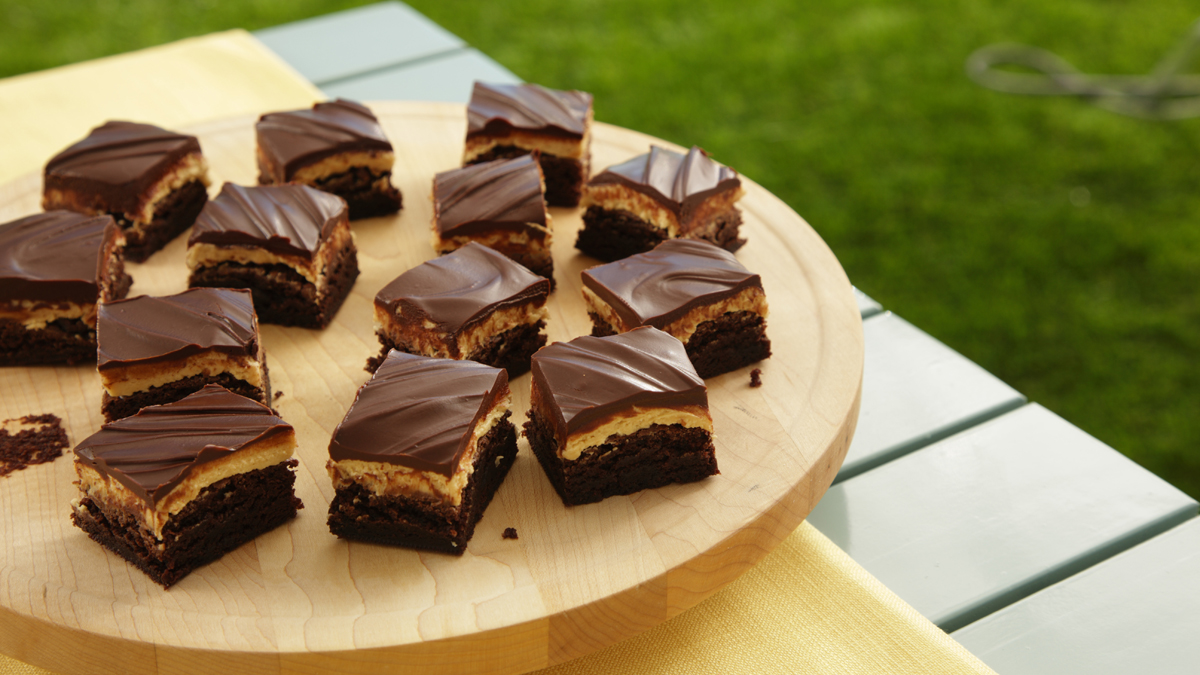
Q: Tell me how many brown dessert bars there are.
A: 13